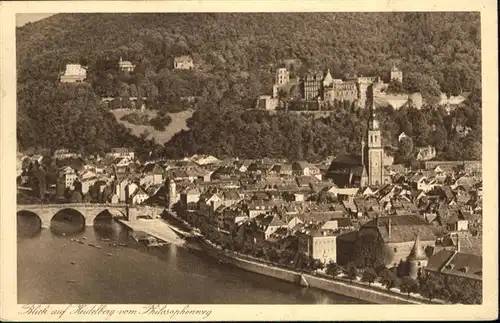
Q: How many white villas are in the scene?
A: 3